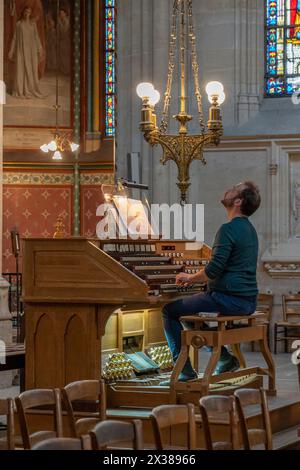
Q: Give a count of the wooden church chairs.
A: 10